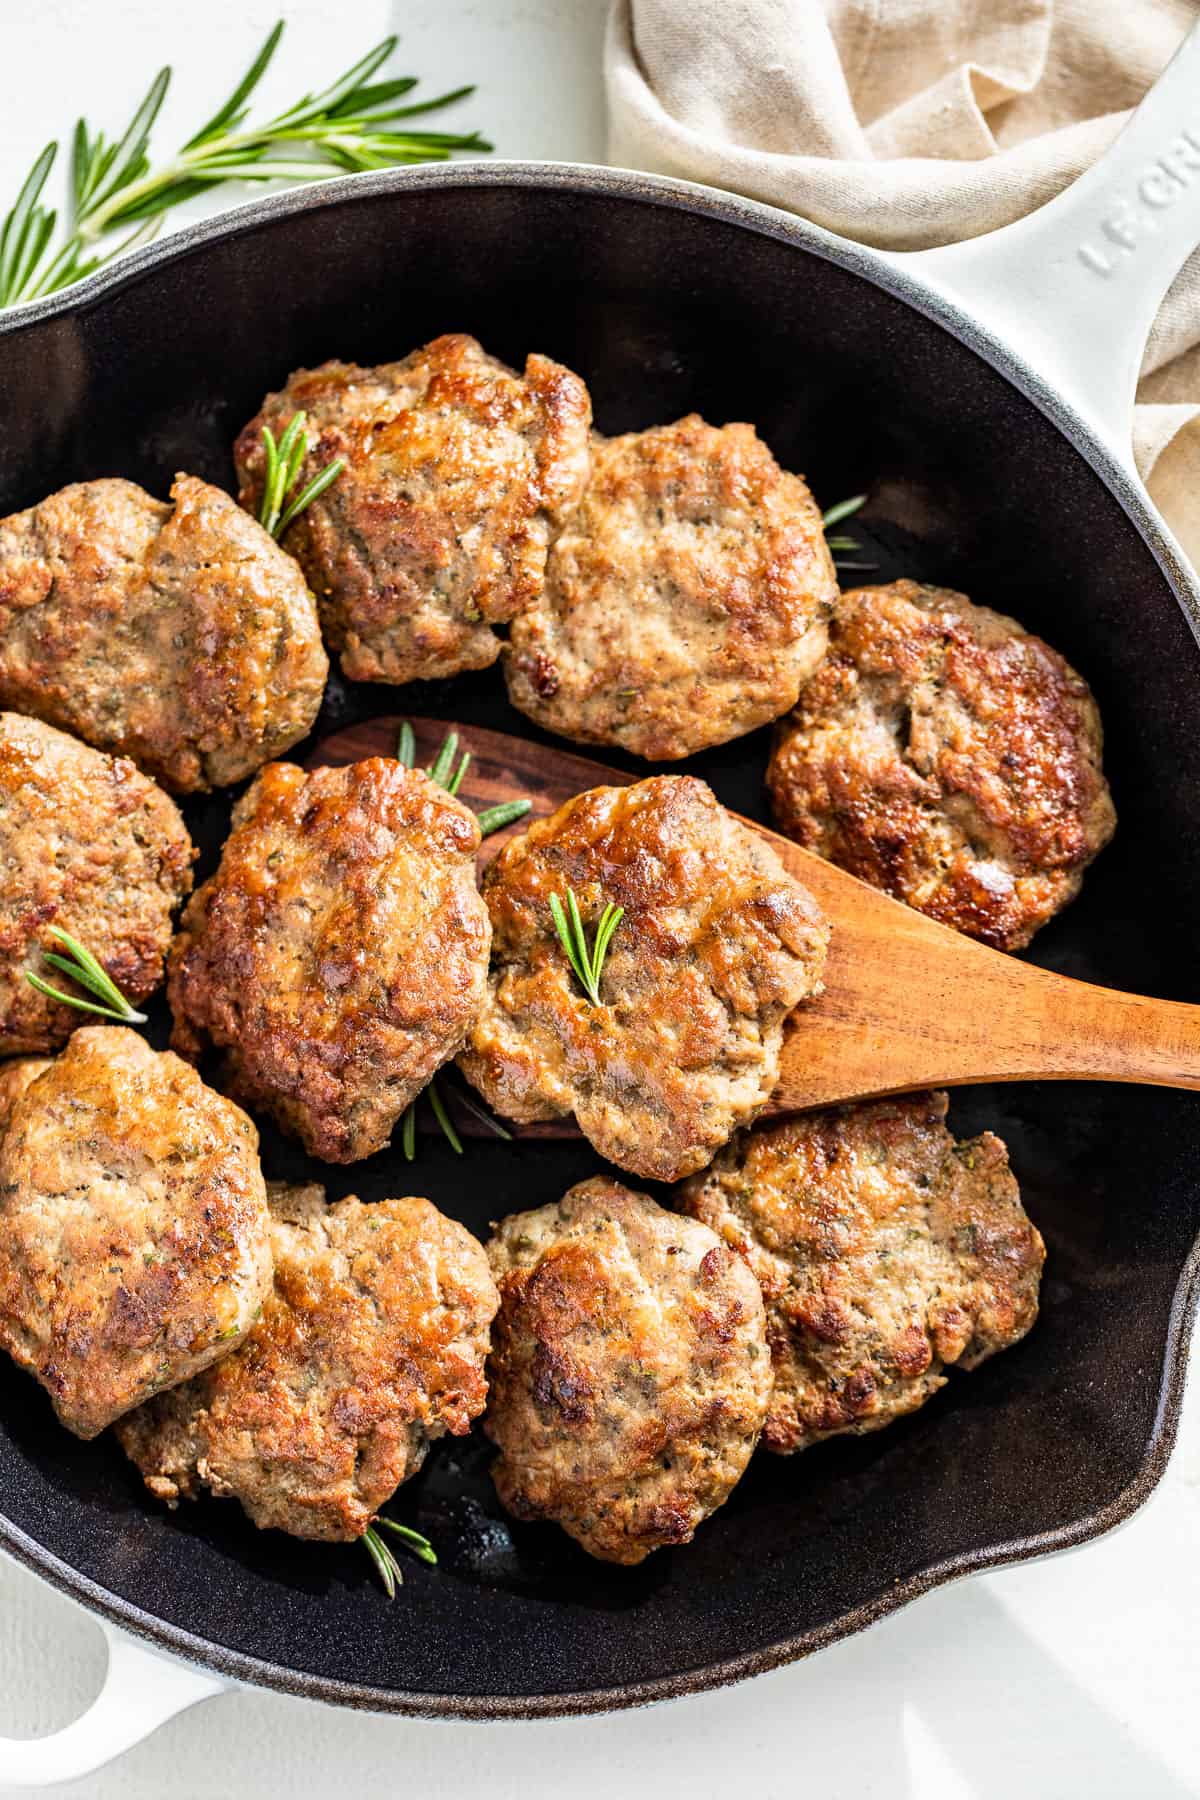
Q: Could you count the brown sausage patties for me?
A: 11